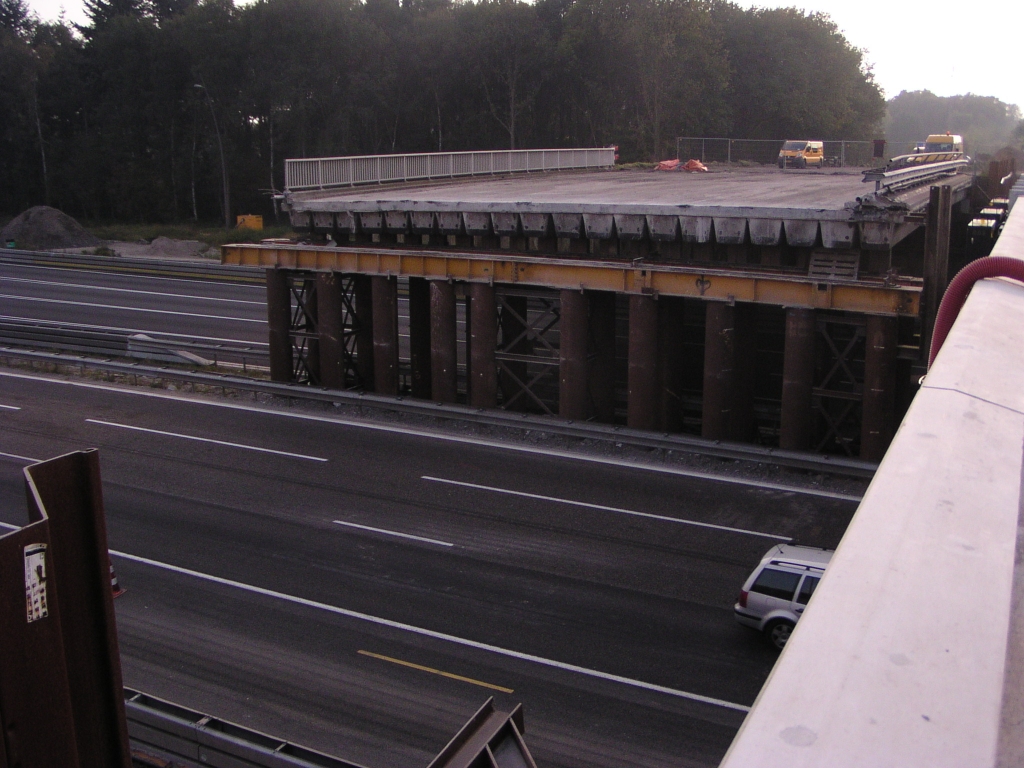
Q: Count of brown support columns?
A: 10